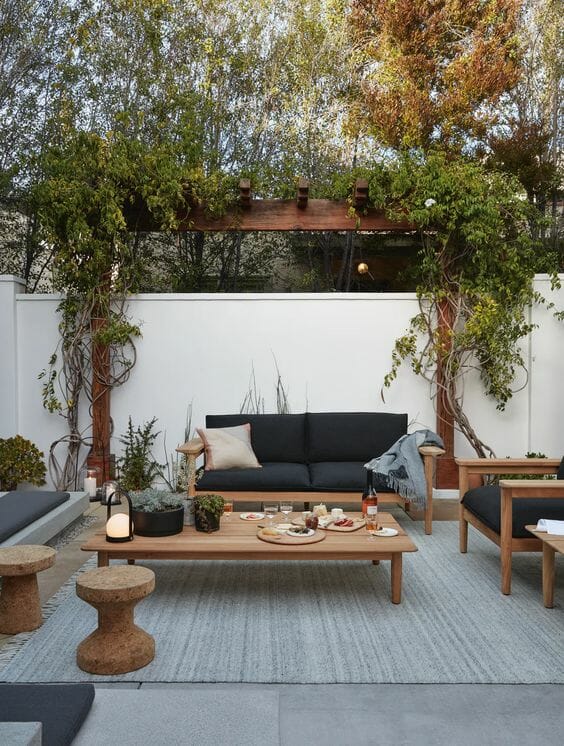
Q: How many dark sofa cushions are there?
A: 4